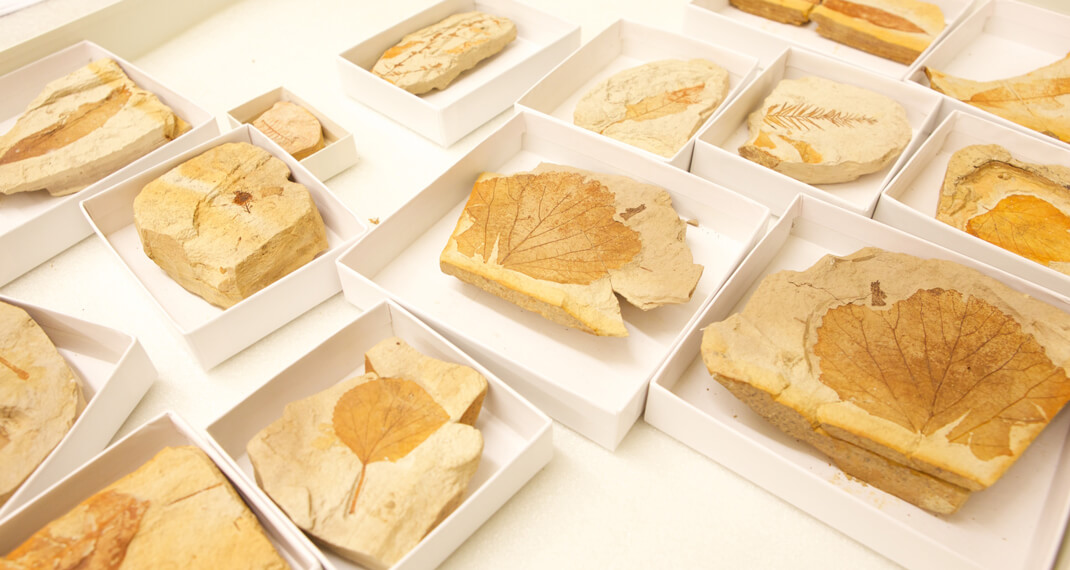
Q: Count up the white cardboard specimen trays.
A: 14